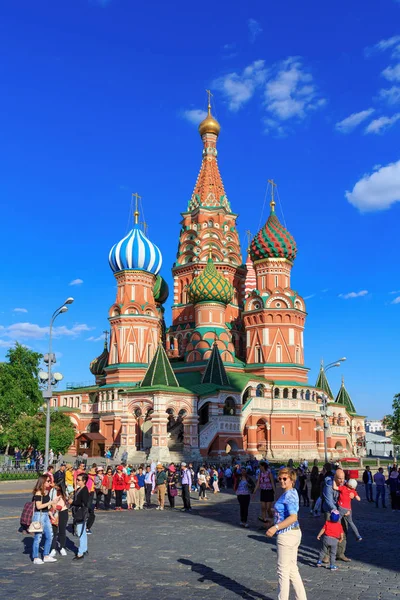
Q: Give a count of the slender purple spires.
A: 0